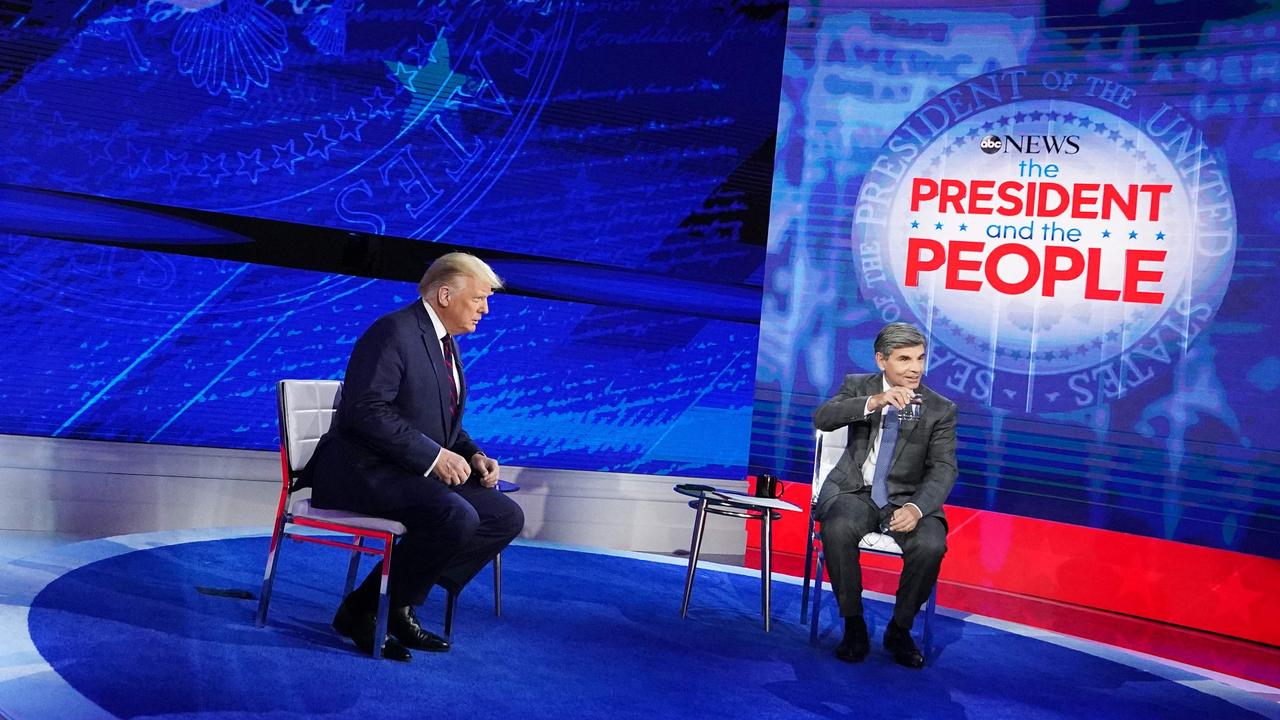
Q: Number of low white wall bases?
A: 1